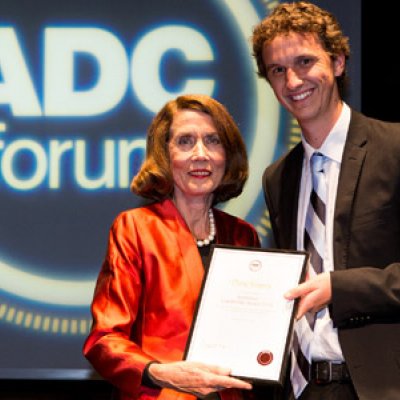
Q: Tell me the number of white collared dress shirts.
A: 1